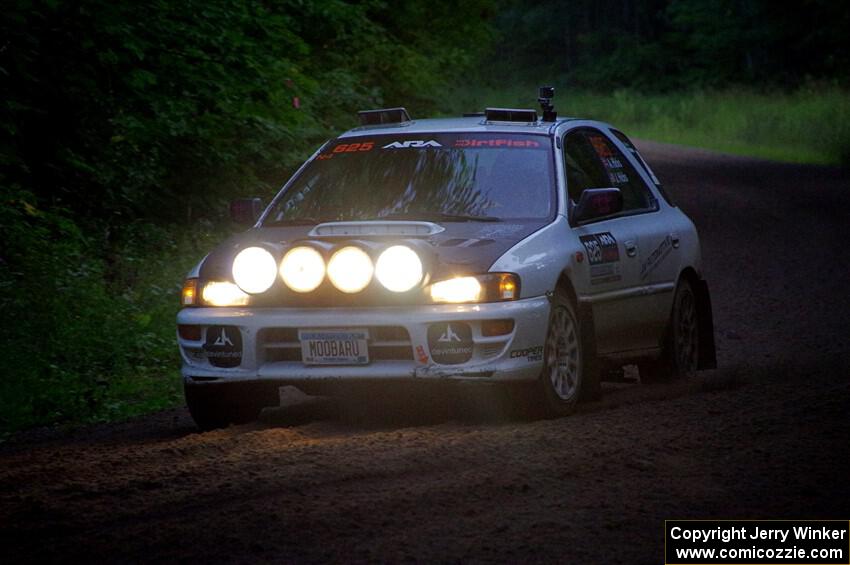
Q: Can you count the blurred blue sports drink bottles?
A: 0